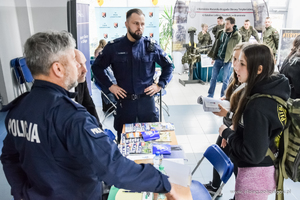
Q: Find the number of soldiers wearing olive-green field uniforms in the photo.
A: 4